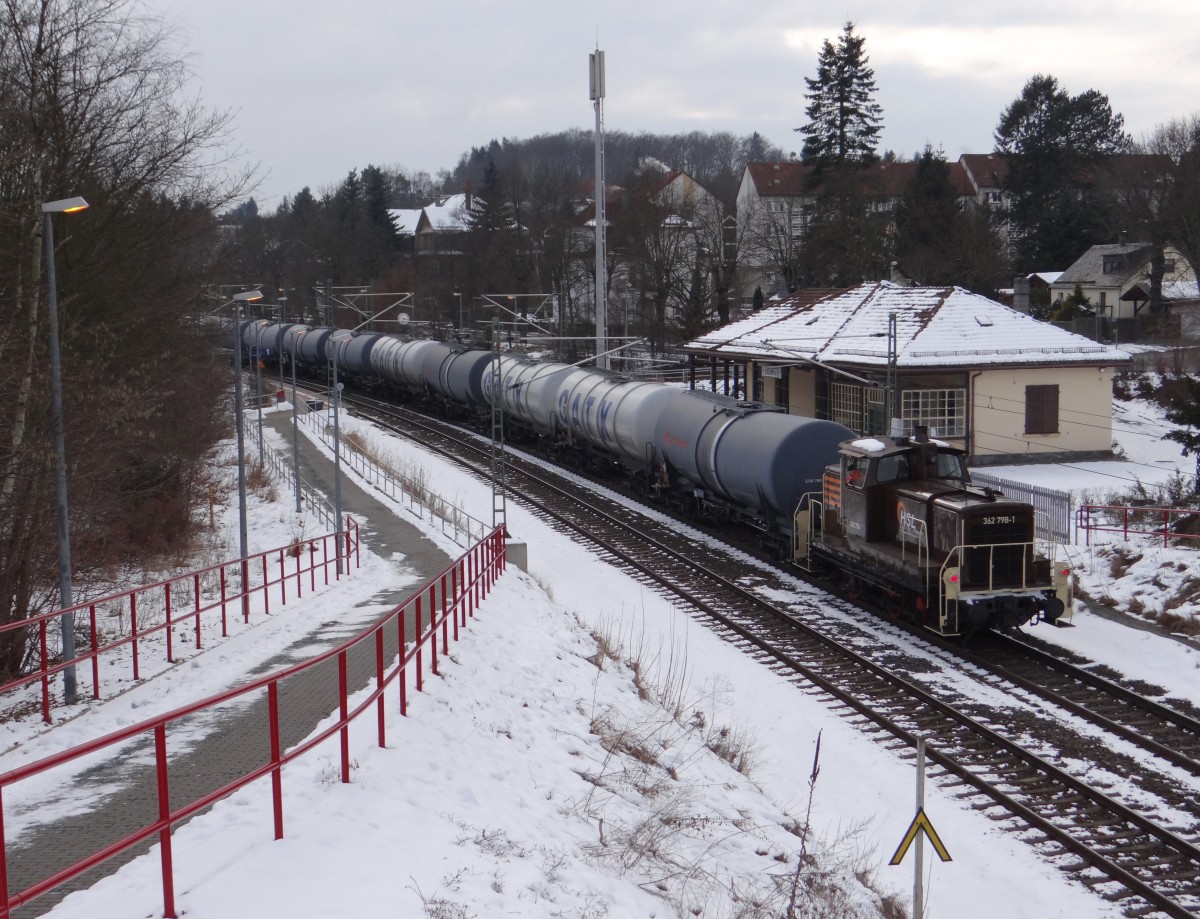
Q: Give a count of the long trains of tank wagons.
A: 1